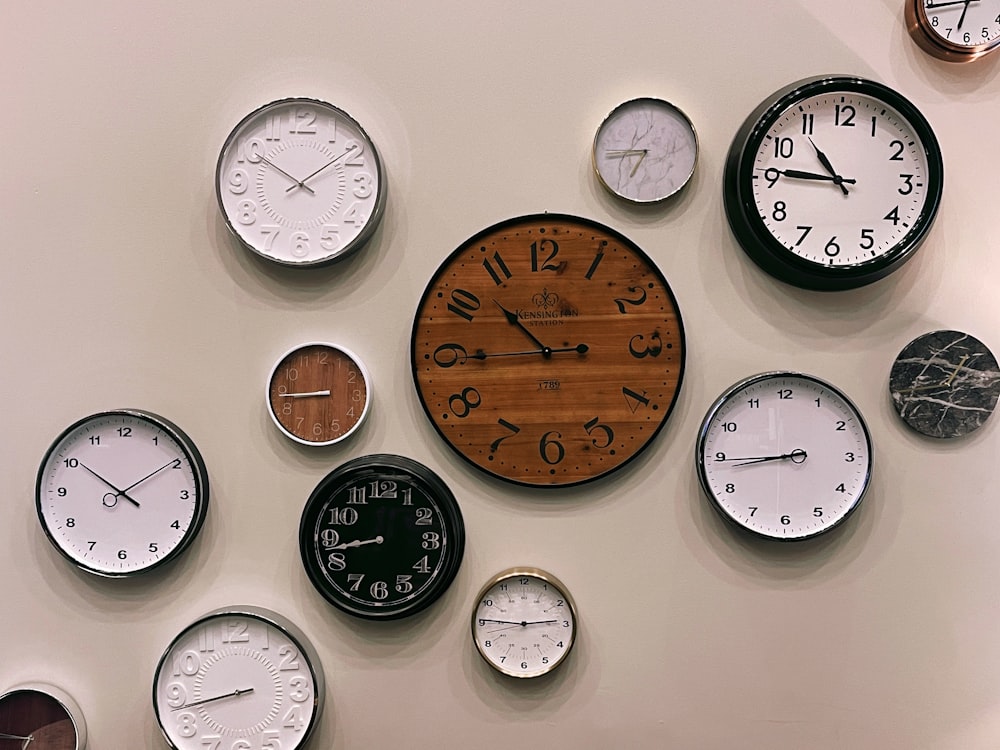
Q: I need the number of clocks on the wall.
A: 13